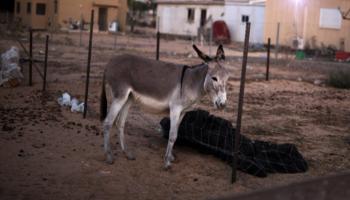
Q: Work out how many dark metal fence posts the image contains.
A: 6